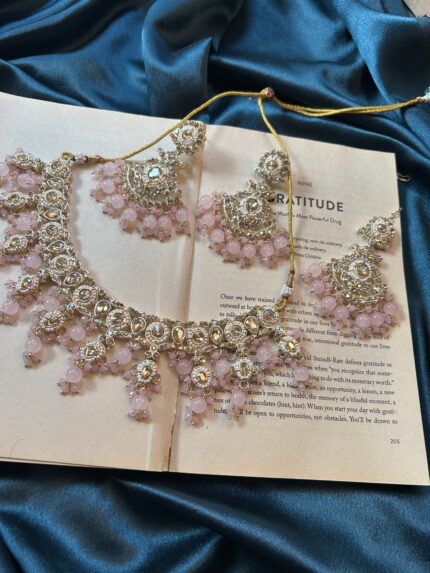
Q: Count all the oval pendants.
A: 10